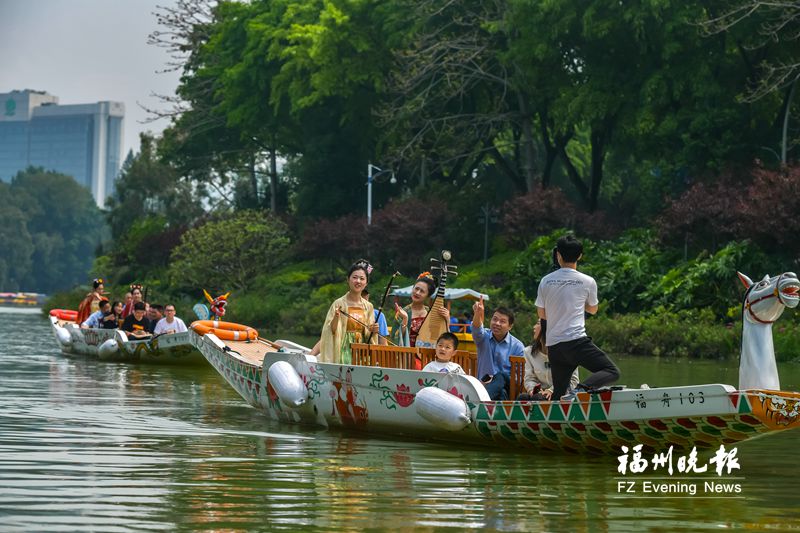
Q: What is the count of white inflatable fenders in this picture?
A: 4